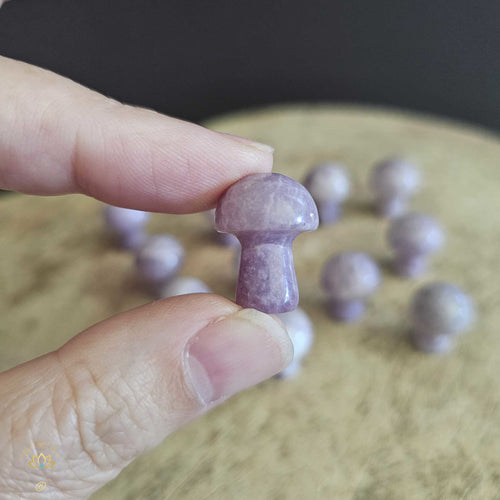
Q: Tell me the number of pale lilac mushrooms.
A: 11